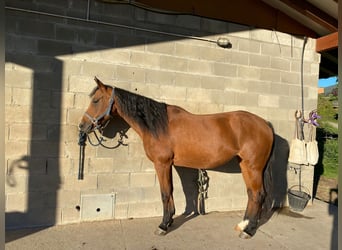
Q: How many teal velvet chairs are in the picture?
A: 0